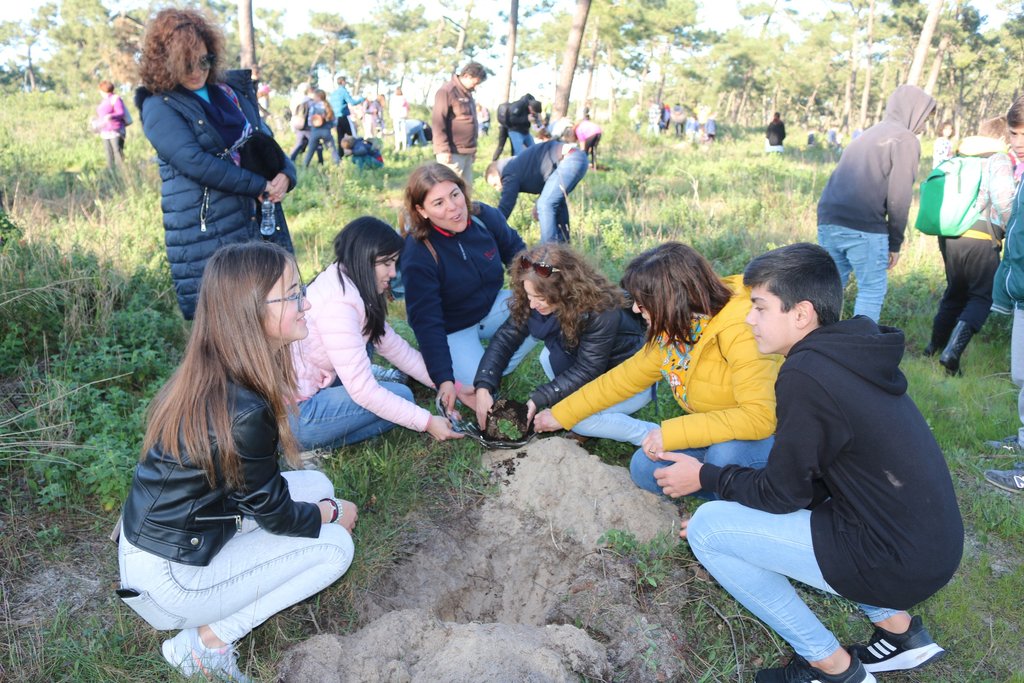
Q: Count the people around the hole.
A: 6